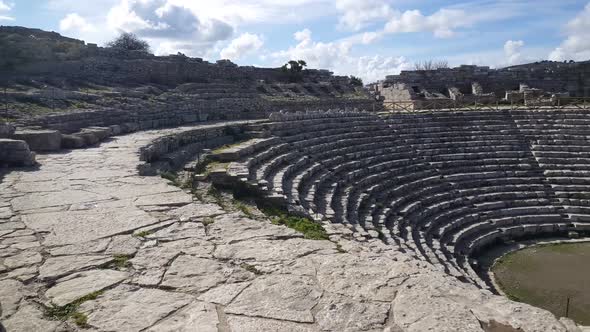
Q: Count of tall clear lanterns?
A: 0